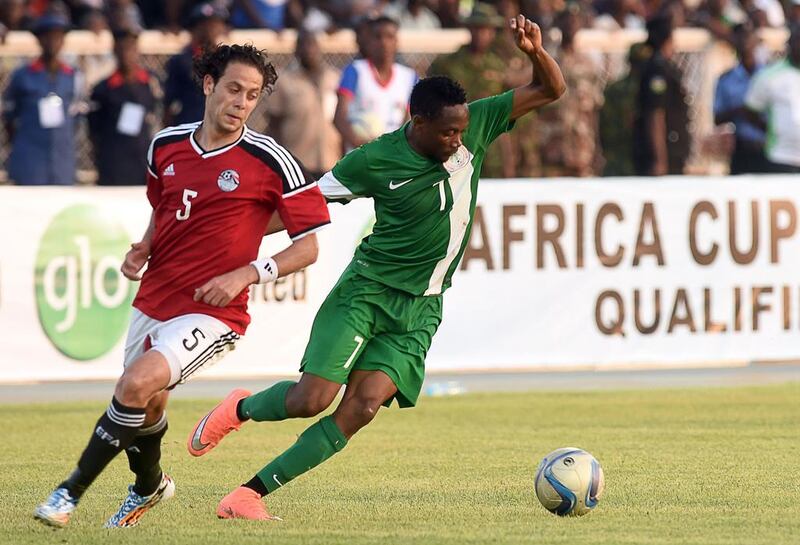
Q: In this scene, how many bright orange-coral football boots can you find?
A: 2